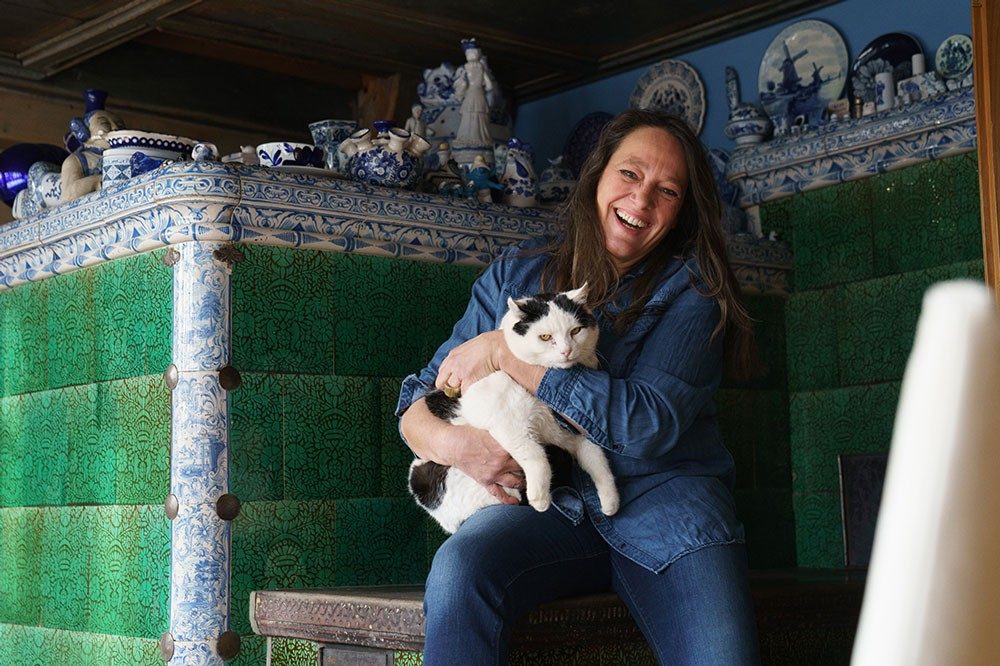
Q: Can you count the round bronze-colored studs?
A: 6